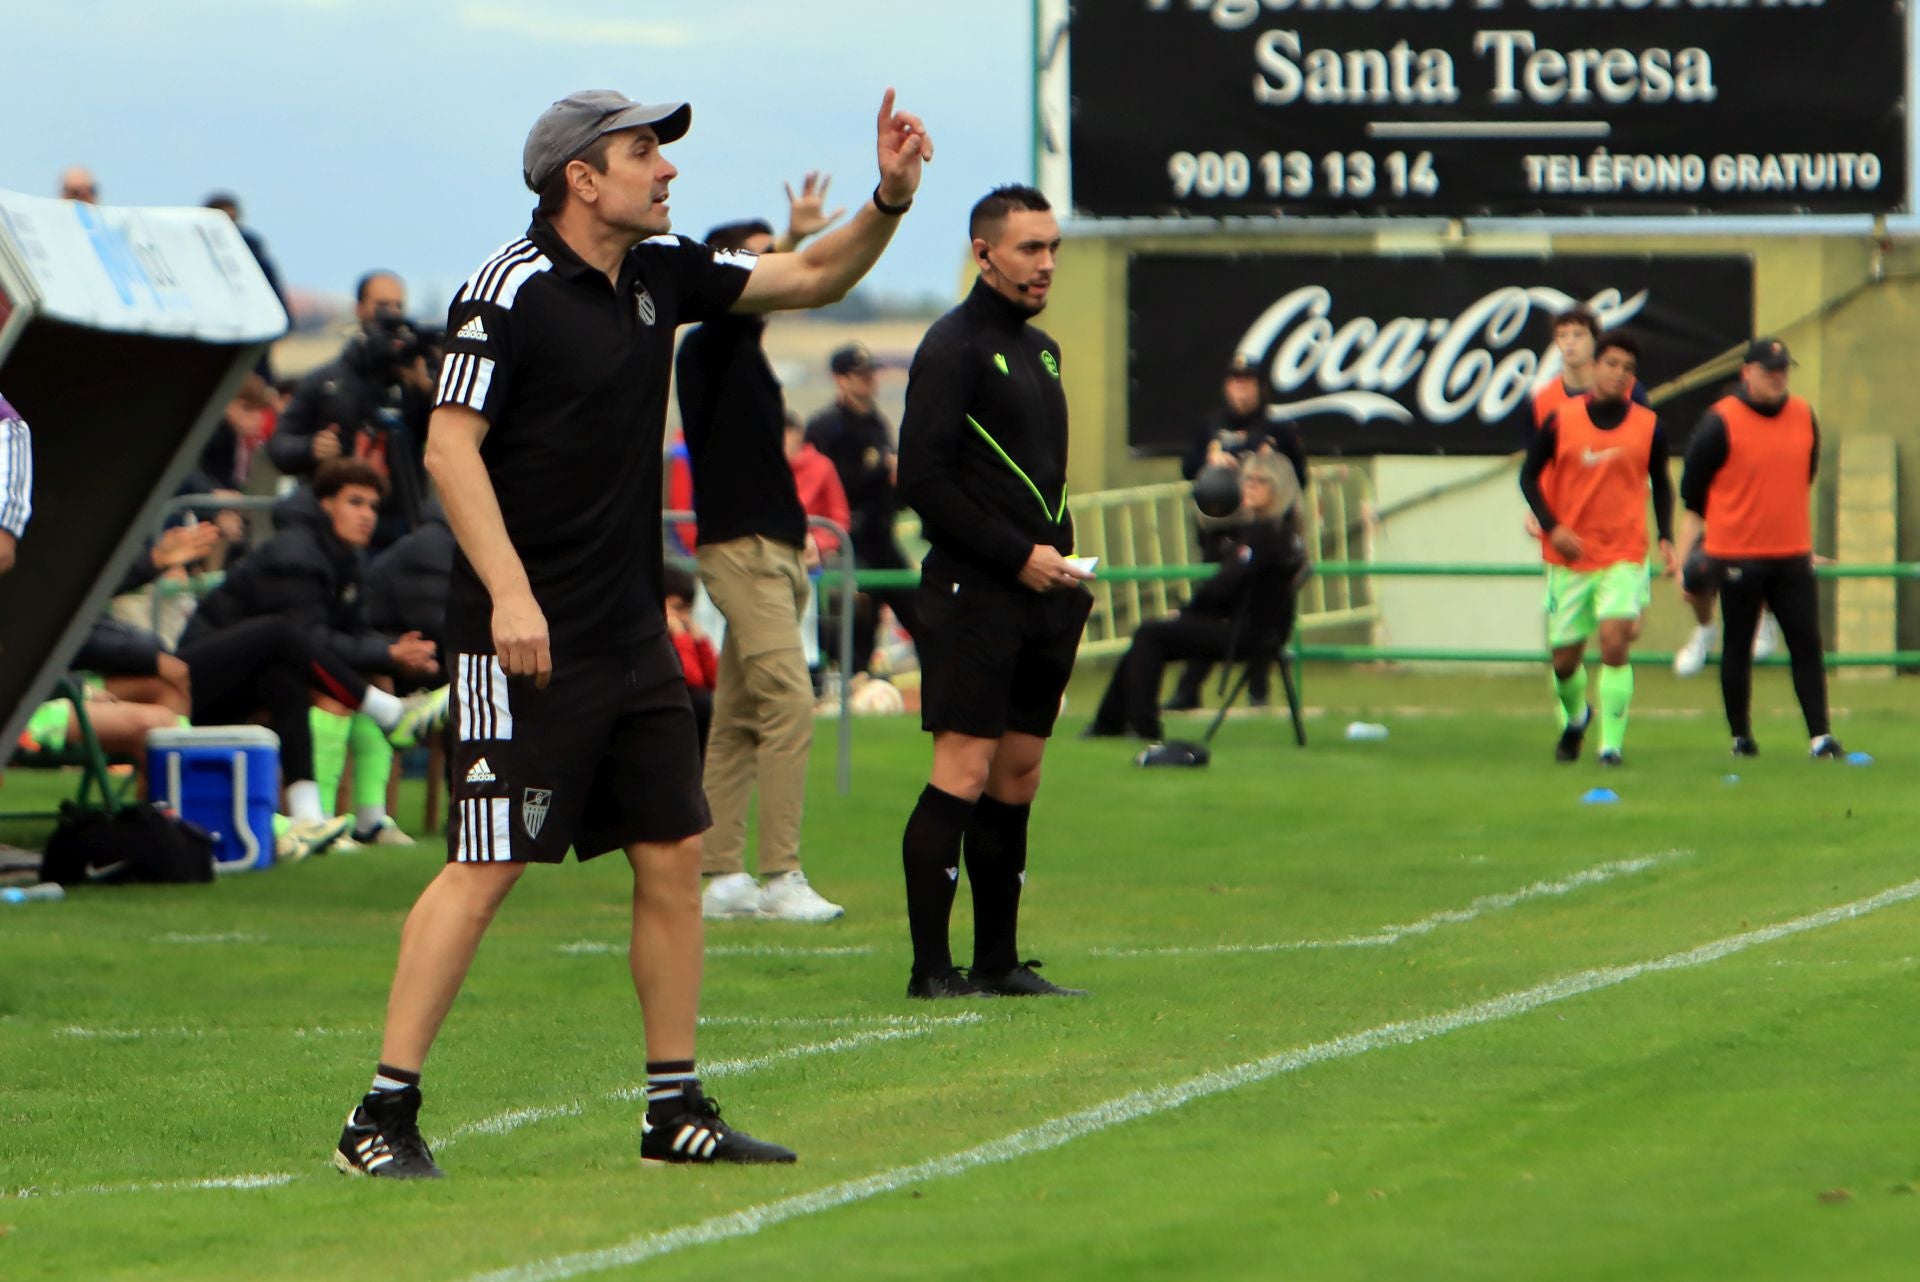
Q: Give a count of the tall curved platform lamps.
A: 0